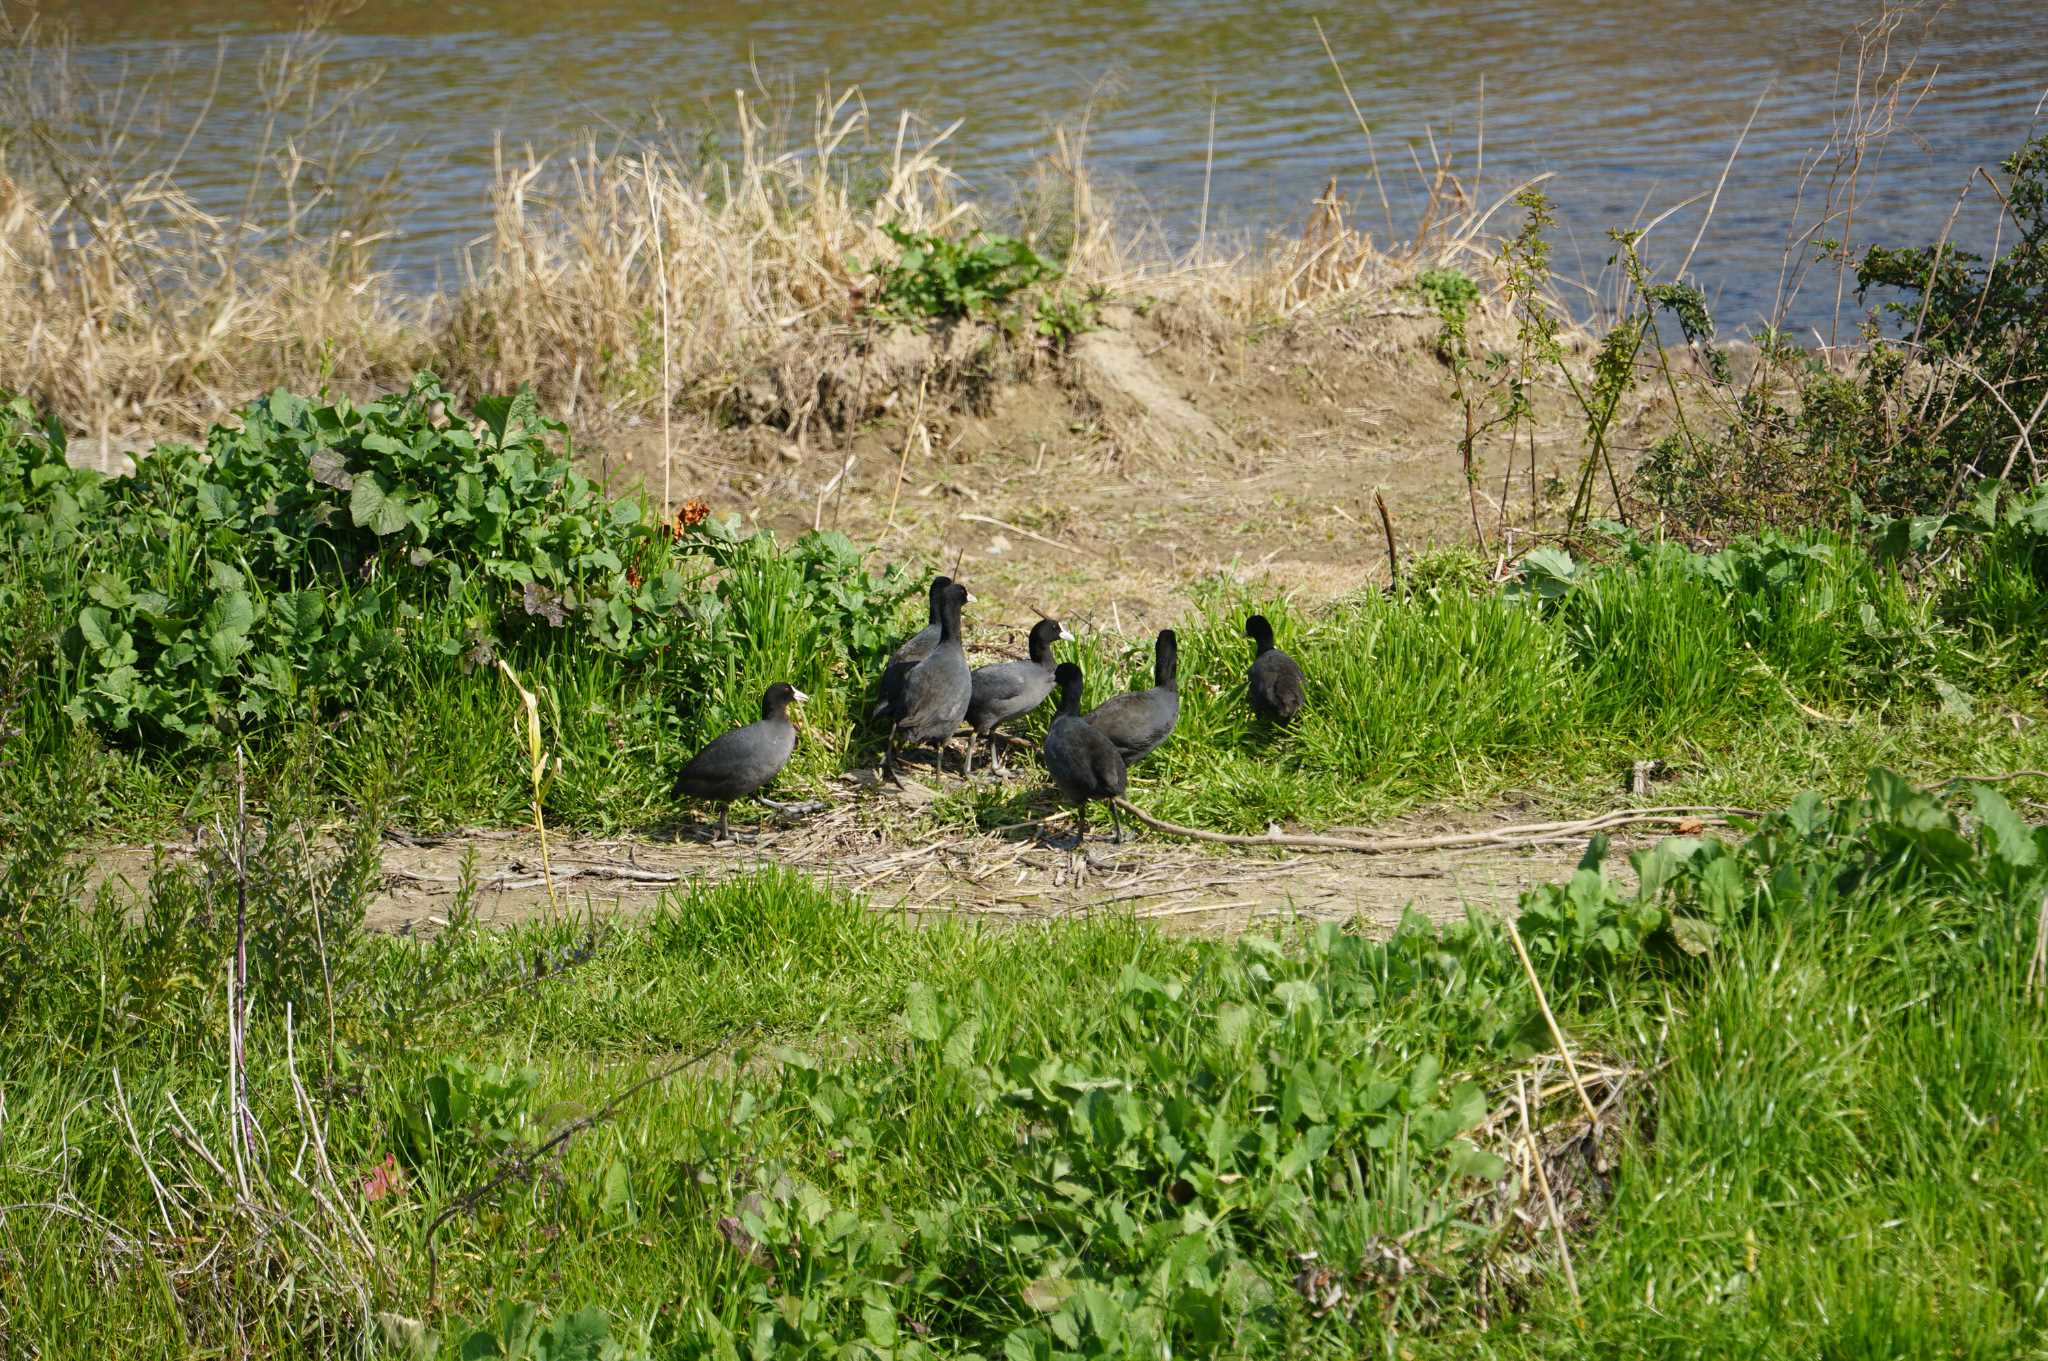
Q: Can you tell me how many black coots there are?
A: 7